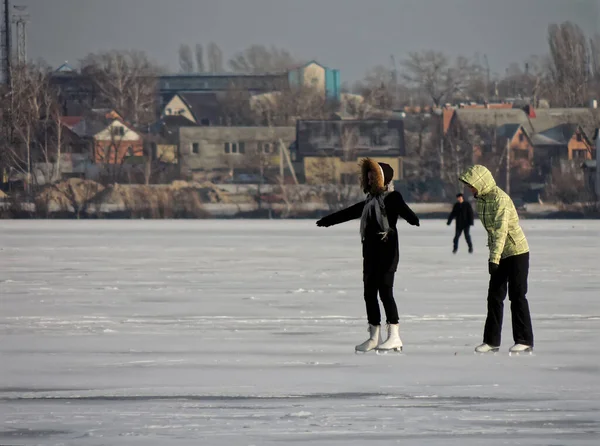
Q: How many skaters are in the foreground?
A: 2